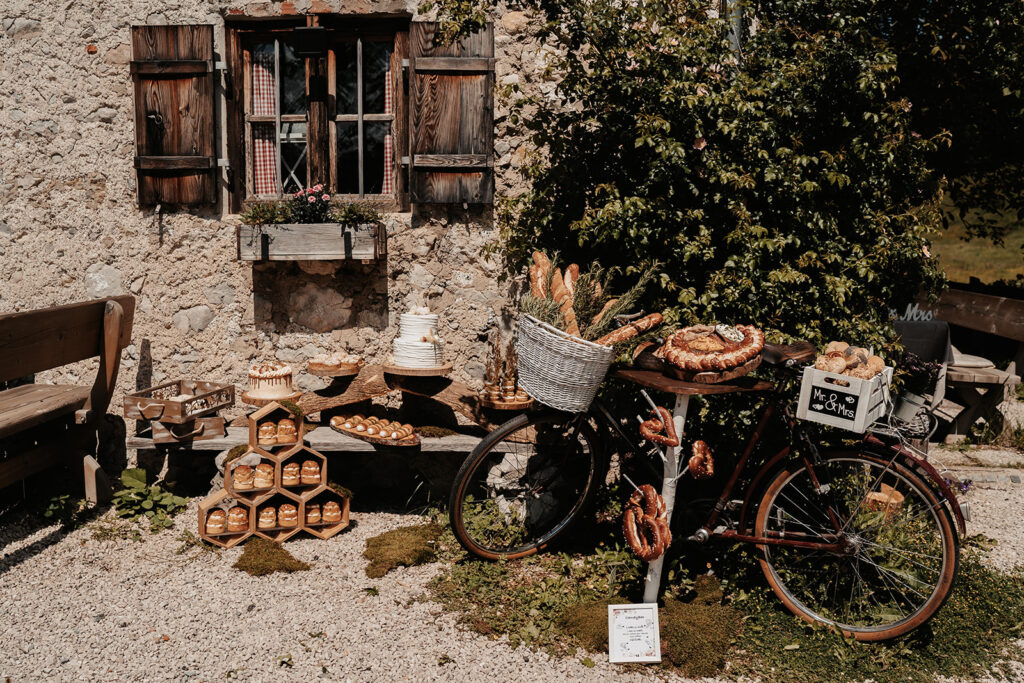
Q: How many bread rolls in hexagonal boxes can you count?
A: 12